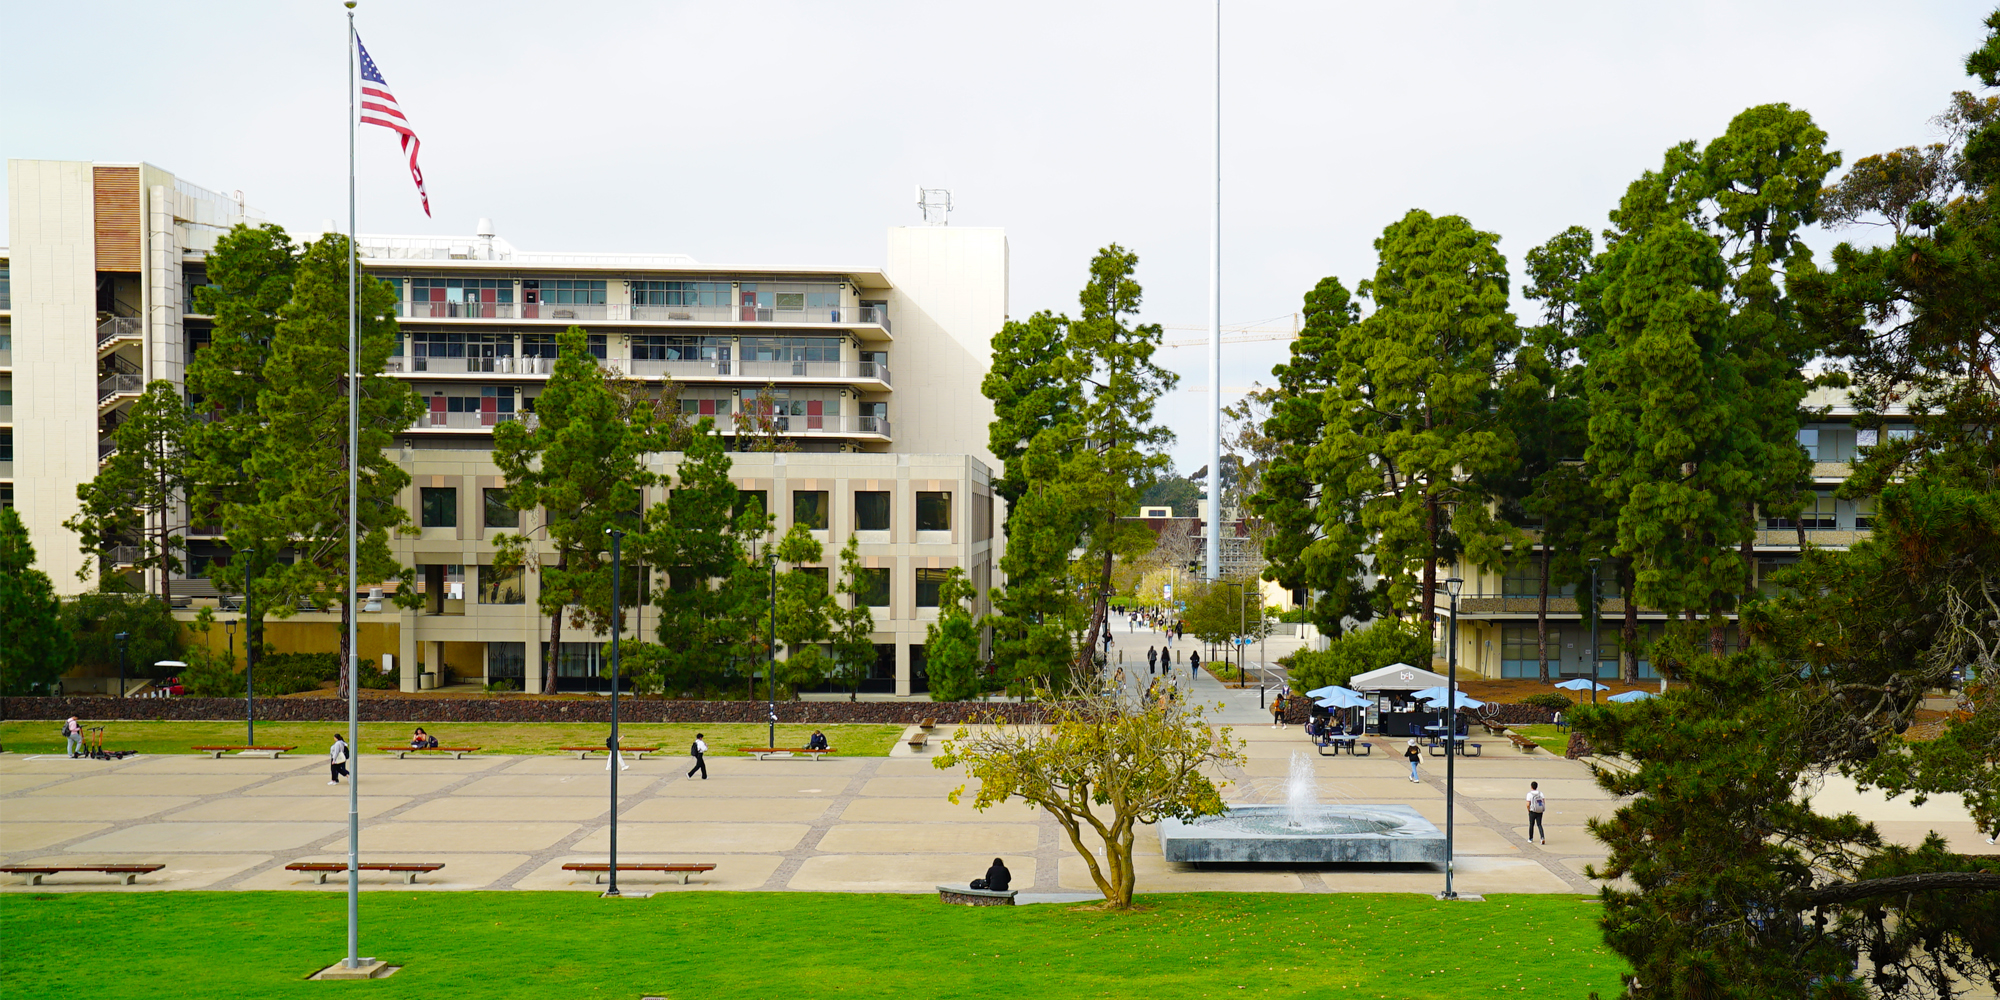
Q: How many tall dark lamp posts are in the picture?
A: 5